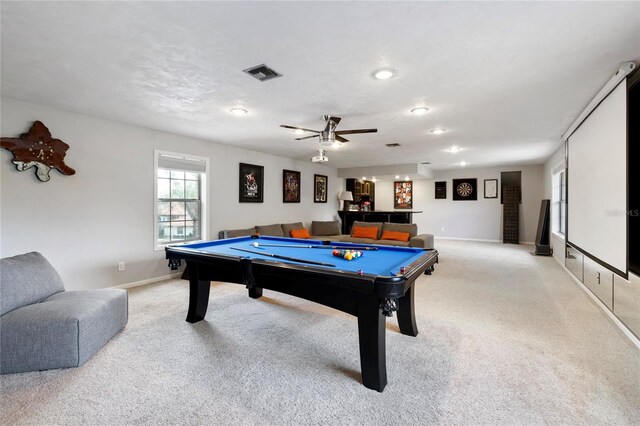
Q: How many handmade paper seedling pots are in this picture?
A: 0